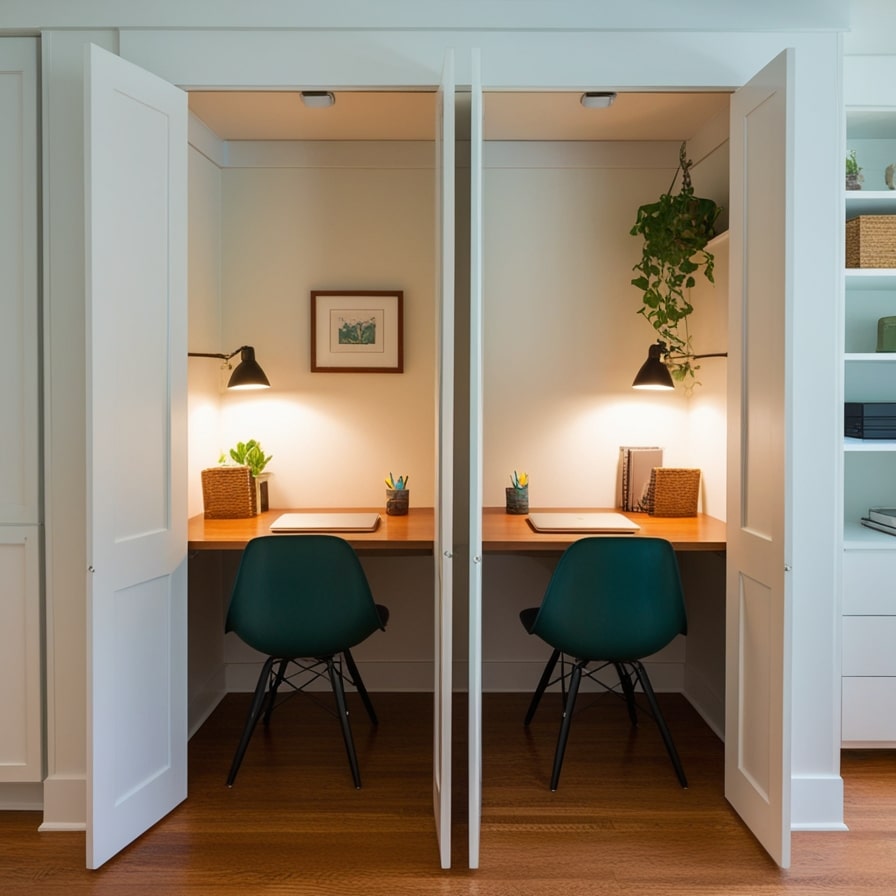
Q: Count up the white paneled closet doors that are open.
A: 4